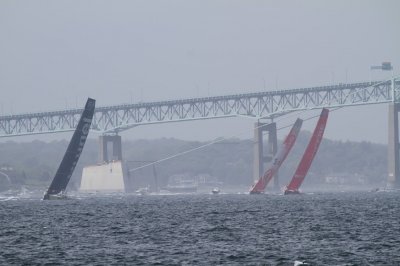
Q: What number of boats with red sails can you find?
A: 2